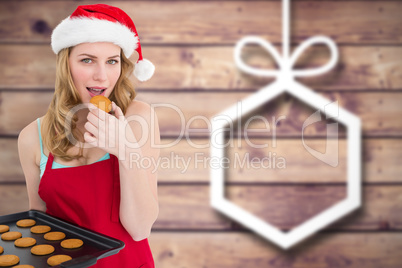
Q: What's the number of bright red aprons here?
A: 1